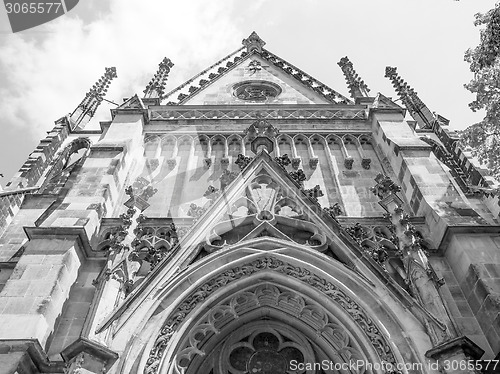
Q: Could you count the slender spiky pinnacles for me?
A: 4